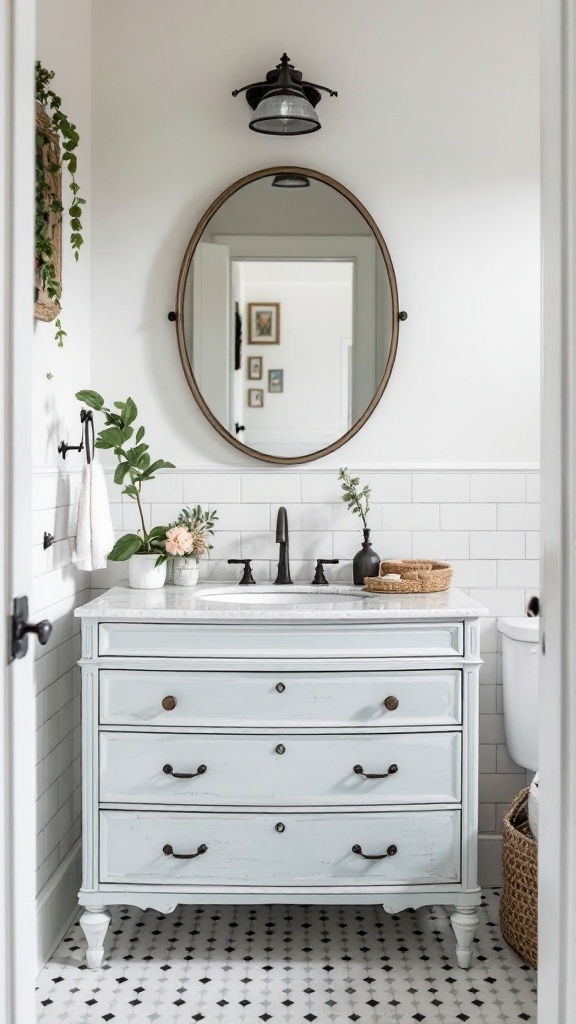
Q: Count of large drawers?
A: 3